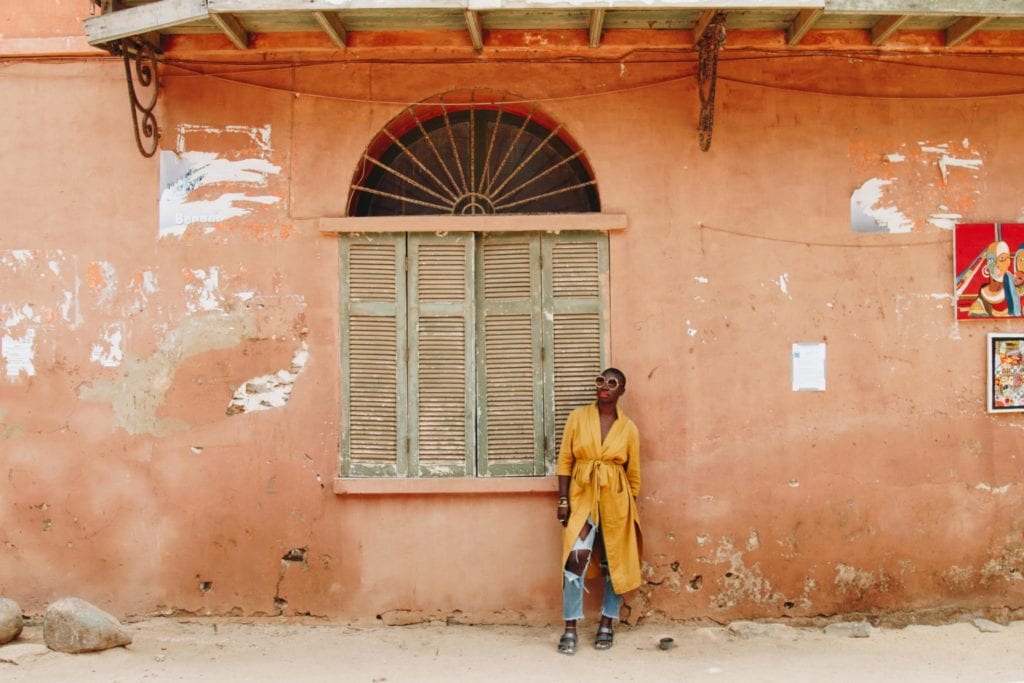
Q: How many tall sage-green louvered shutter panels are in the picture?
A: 4